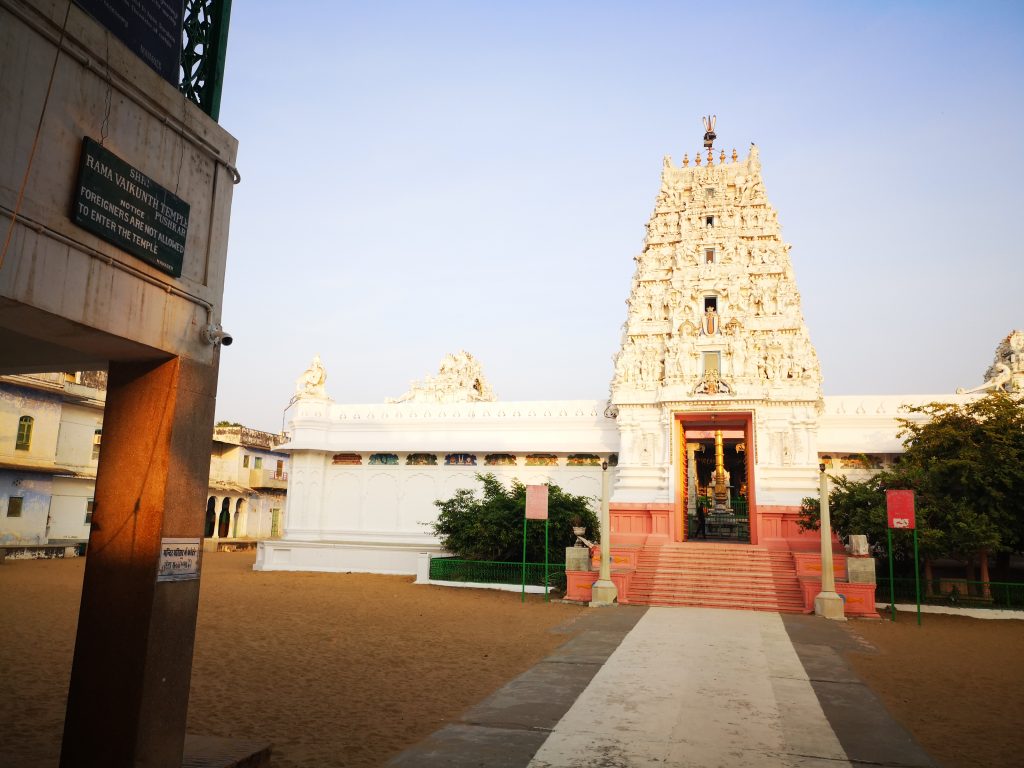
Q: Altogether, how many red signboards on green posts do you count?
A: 2